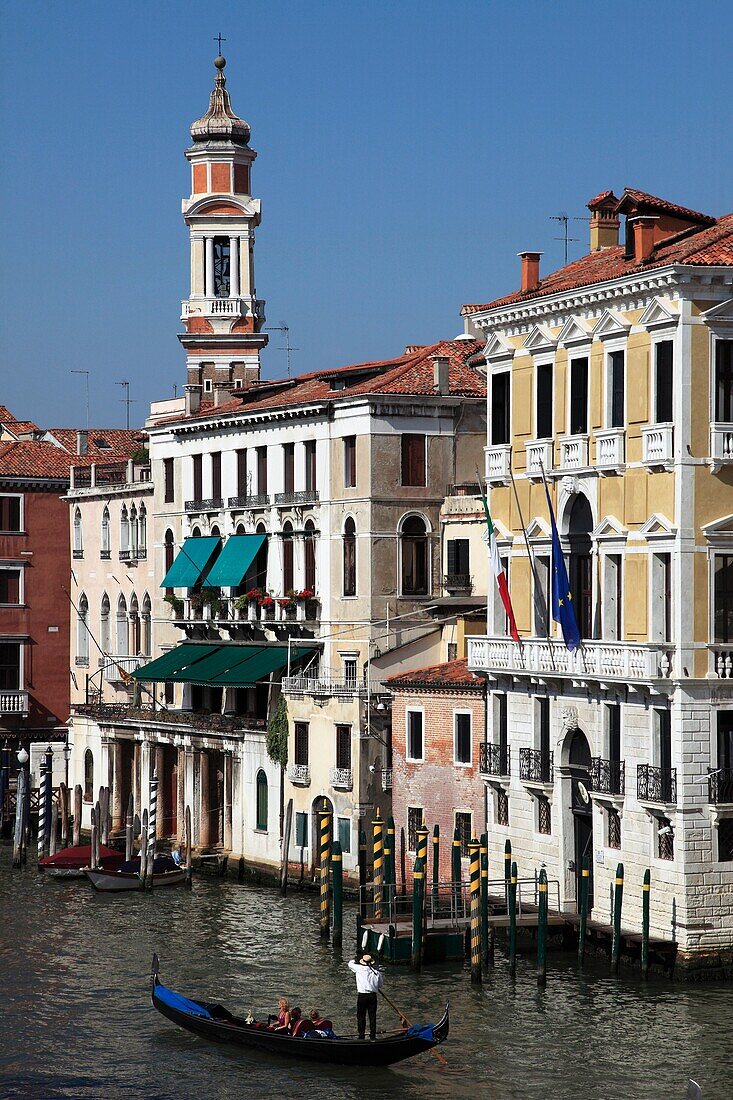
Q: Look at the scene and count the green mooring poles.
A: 15